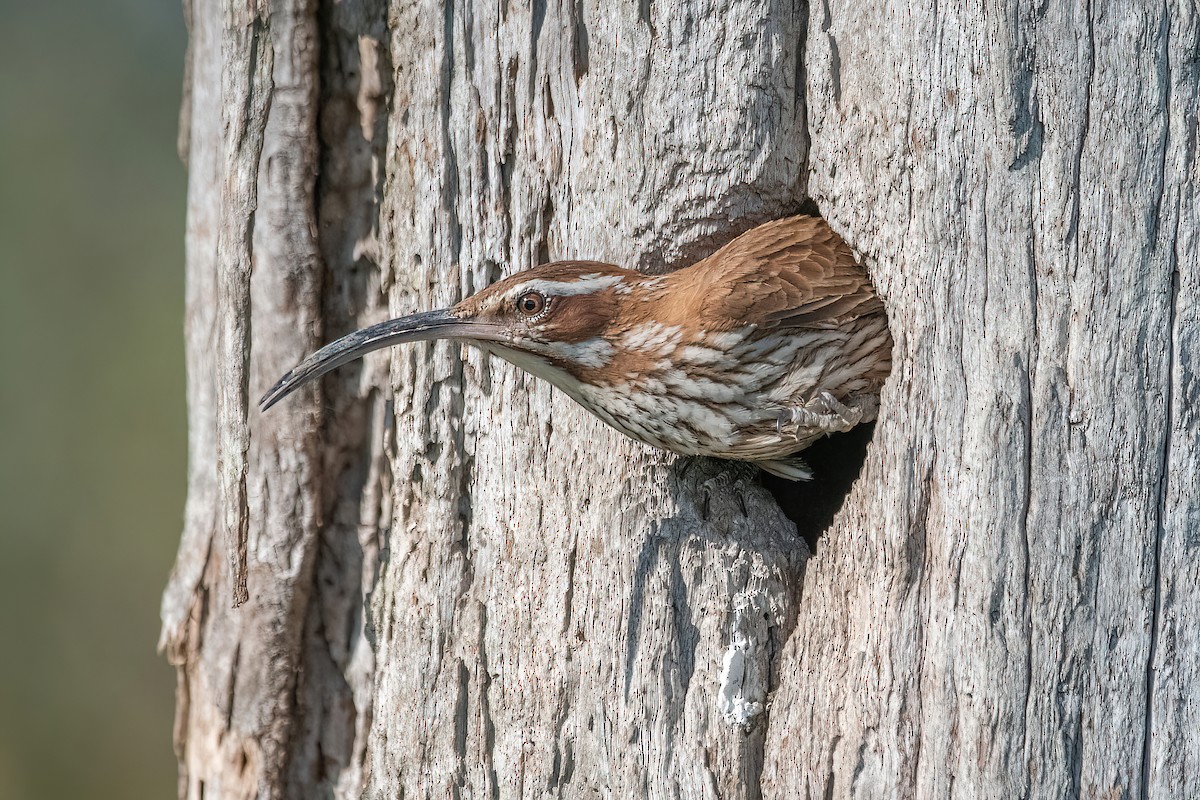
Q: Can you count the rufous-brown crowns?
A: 1